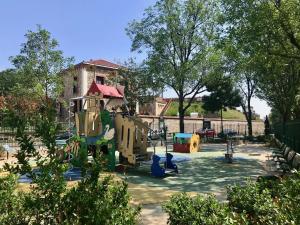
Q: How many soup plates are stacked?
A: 0